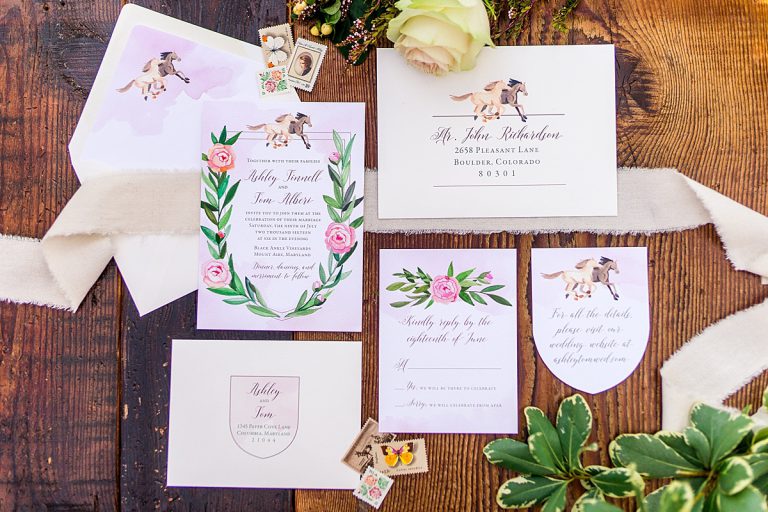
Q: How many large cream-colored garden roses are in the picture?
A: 1